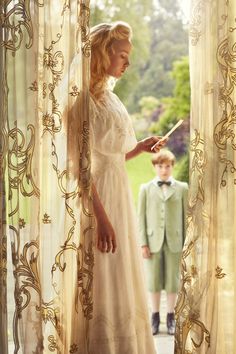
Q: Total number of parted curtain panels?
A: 2